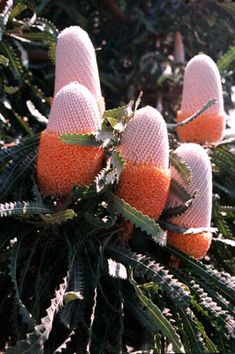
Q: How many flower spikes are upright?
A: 5